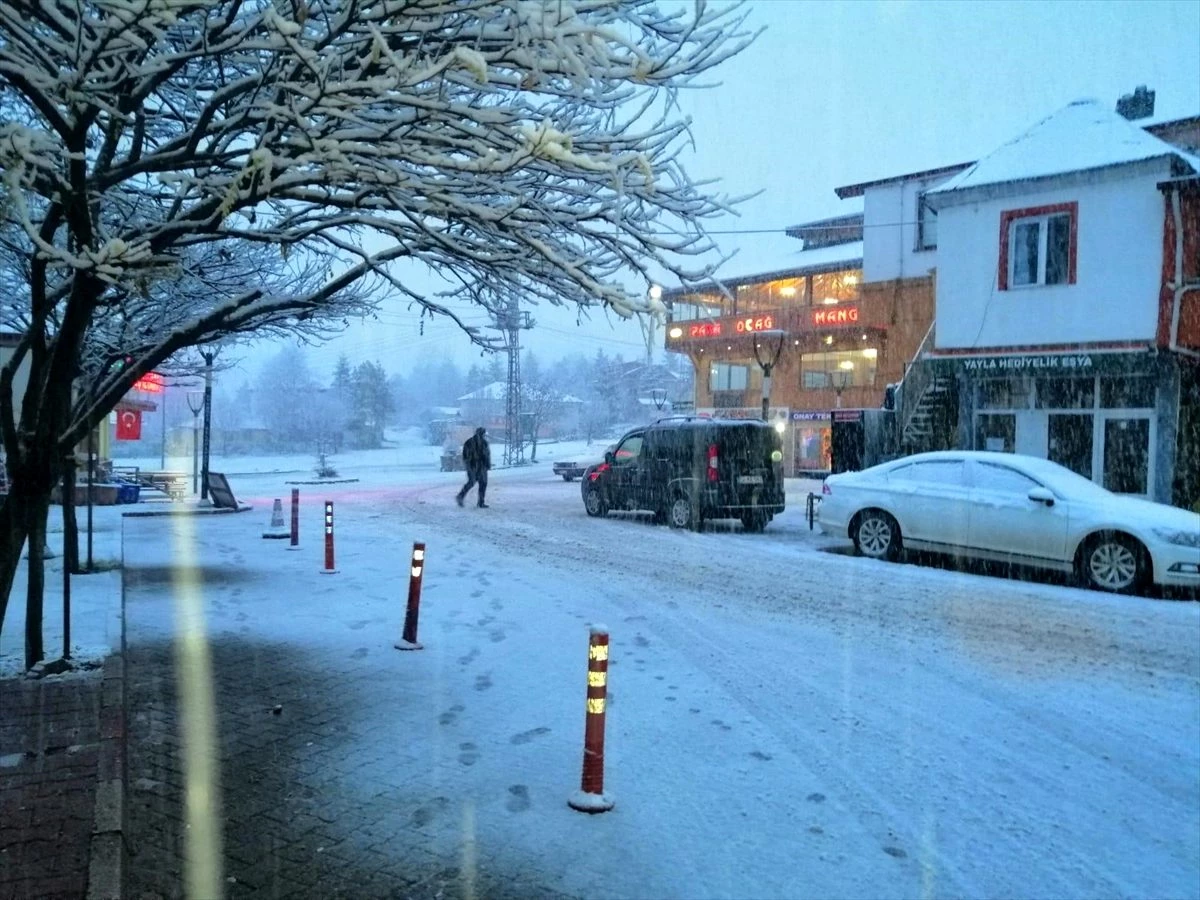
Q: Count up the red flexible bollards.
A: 4